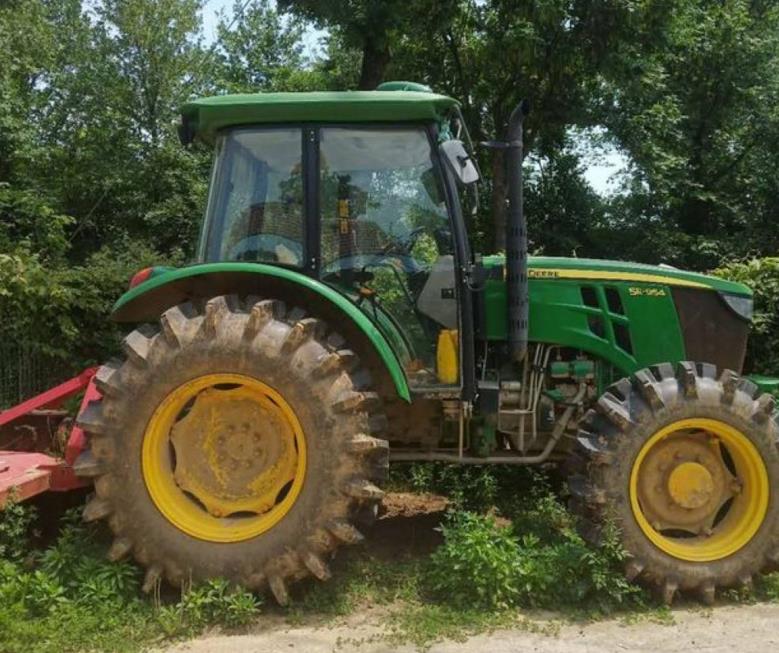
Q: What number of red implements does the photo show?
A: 1